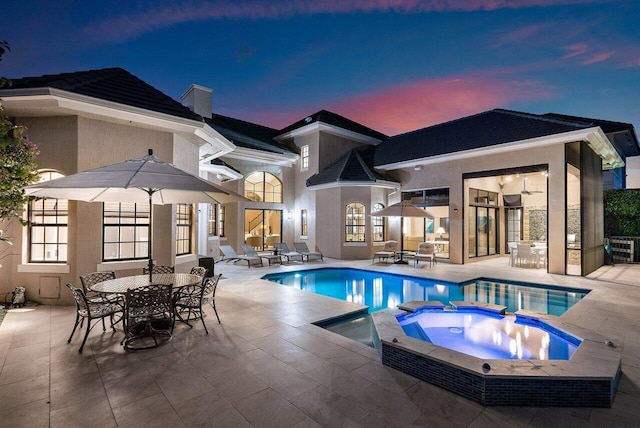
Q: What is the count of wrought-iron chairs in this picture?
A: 6